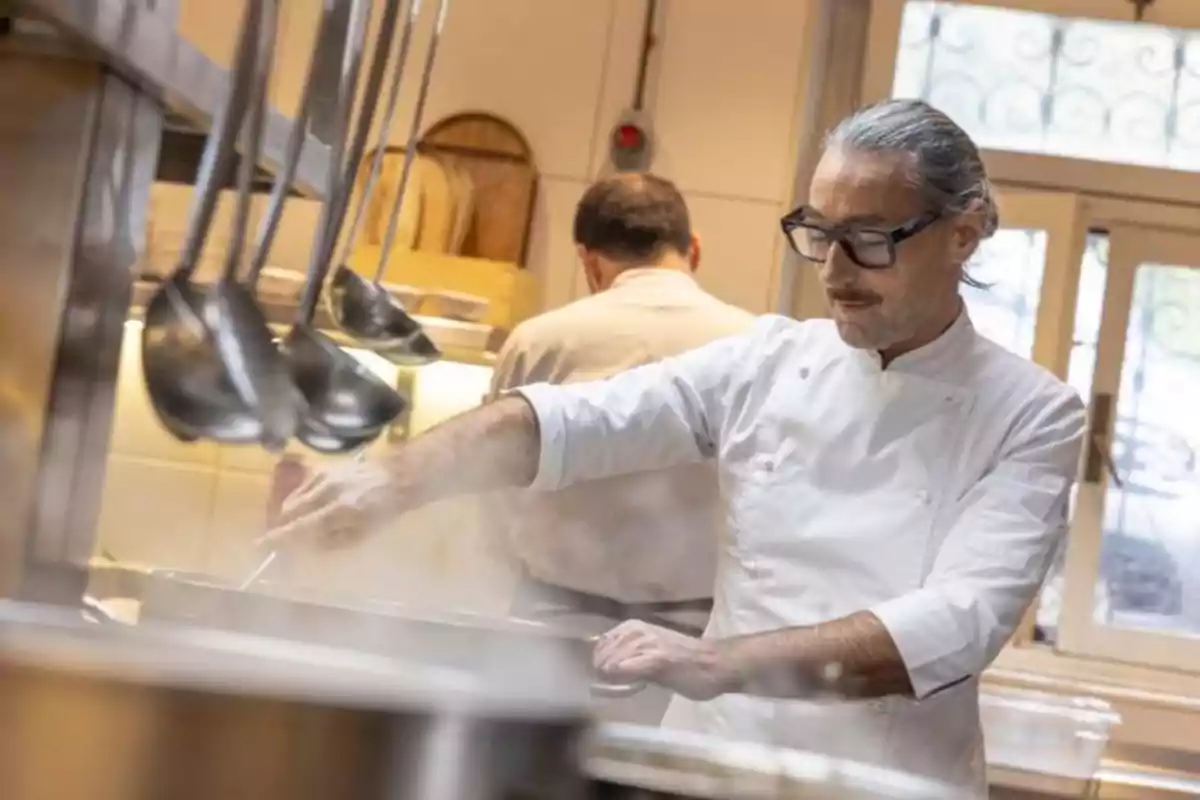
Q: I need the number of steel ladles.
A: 6